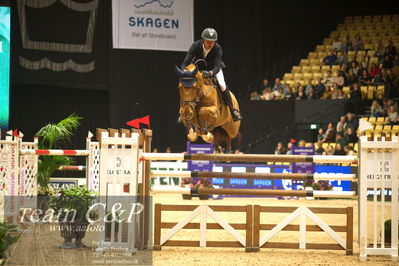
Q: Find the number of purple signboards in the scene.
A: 2